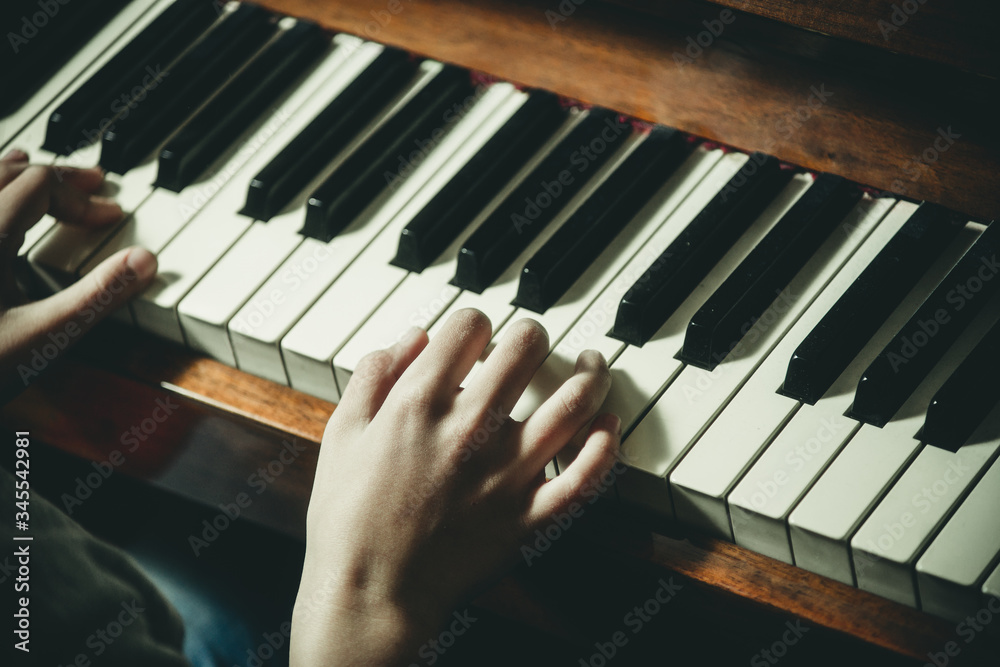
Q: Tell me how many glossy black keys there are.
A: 14